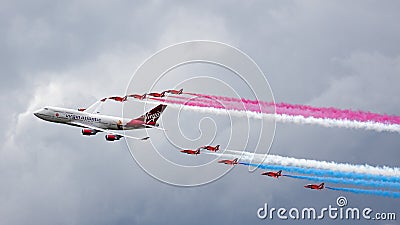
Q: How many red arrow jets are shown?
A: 9